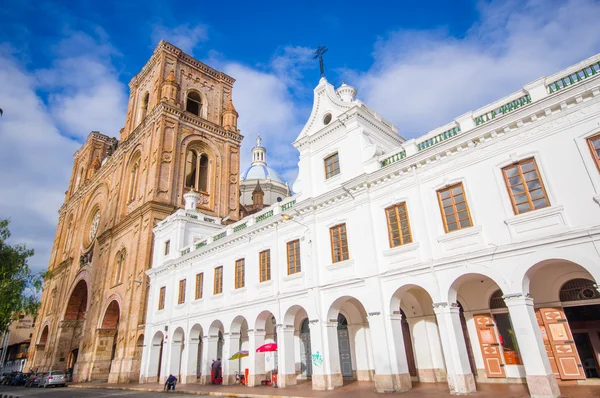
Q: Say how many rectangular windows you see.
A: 14